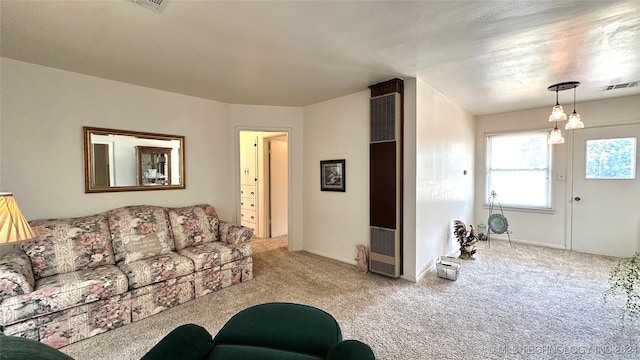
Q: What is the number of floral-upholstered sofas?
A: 1